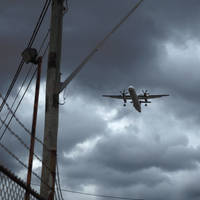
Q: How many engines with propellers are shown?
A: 2